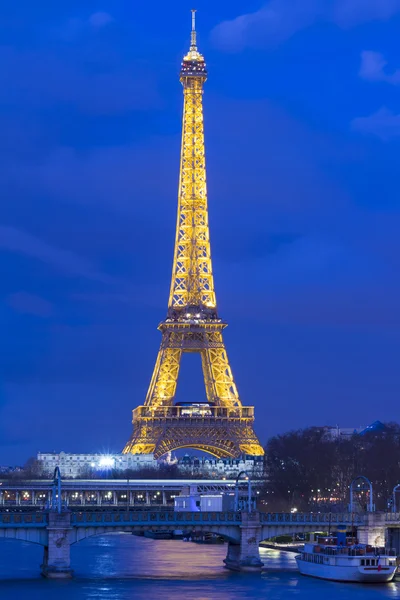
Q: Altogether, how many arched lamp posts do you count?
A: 4